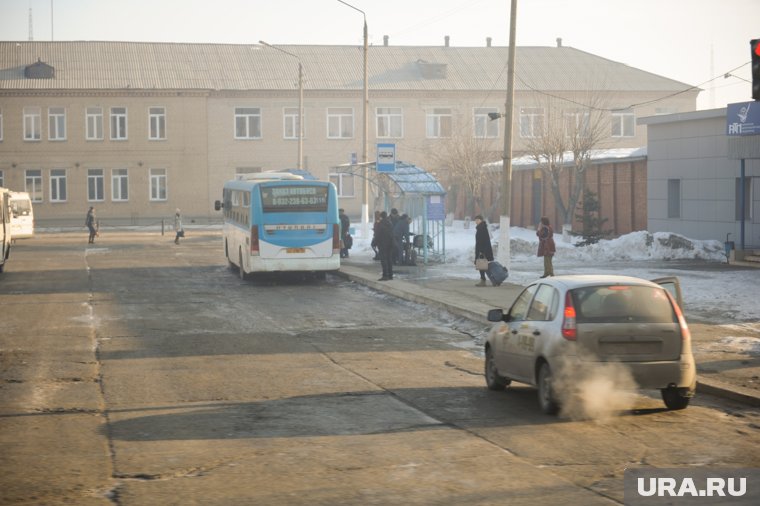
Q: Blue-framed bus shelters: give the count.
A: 1